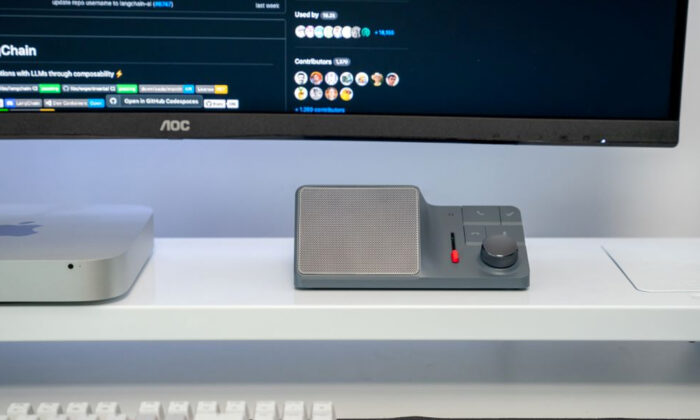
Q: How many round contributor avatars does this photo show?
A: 11